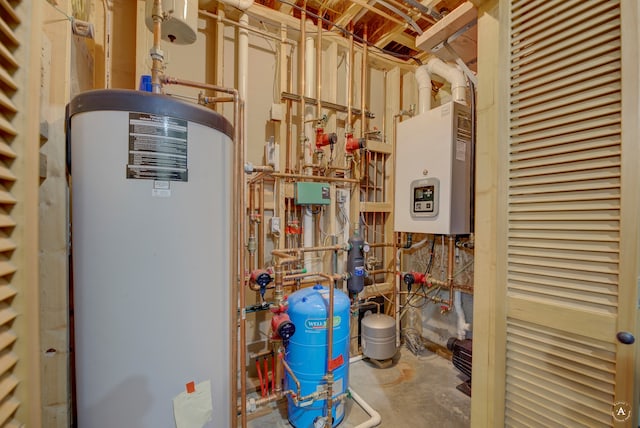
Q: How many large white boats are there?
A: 0